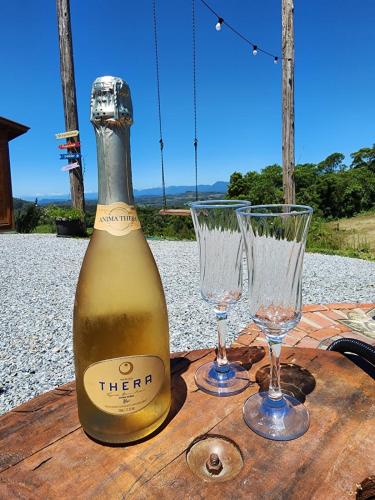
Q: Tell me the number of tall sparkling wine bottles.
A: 1